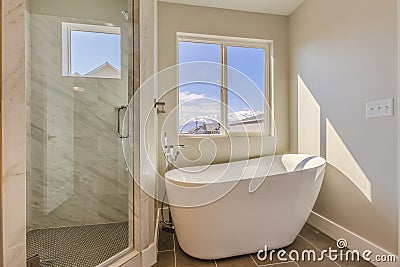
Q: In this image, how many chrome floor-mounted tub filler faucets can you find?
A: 1